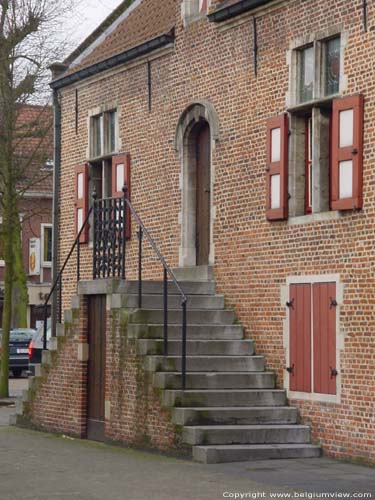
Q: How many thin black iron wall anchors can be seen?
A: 4